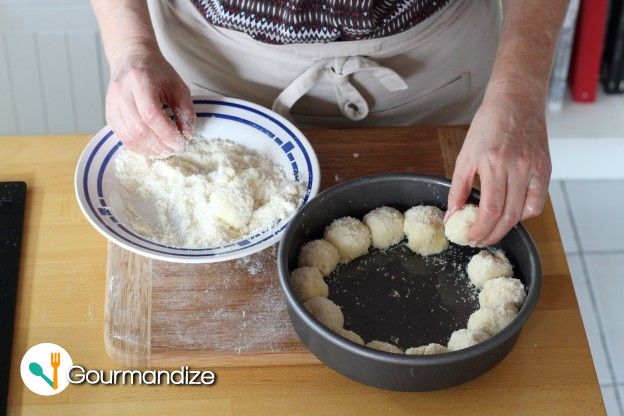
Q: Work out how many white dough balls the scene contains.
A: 14